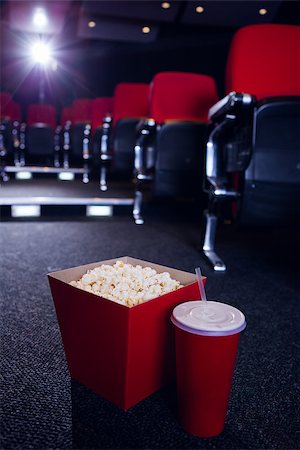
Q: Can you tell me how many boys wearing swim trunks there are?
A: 0